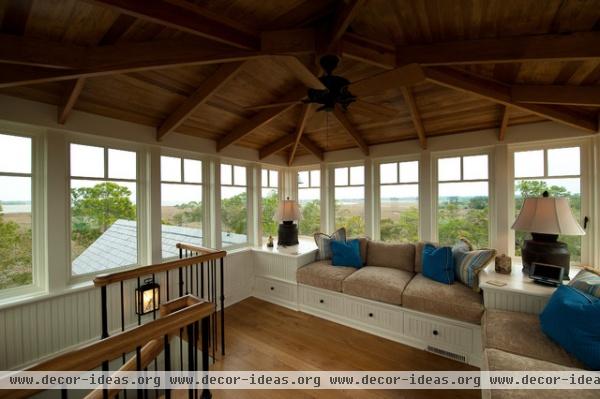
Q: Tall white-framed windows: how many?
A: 10